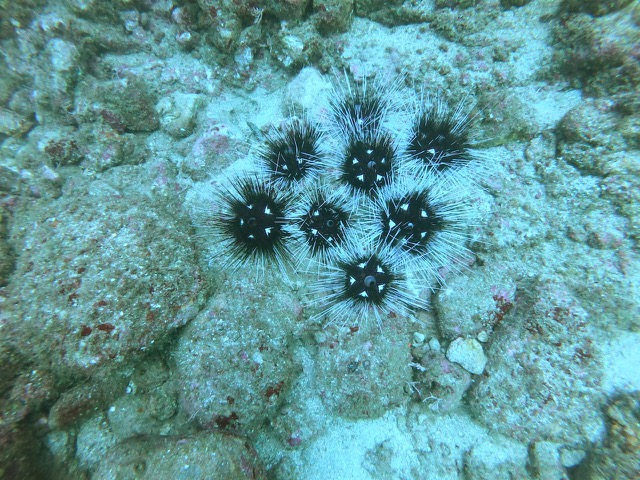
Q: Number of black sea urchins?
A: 8